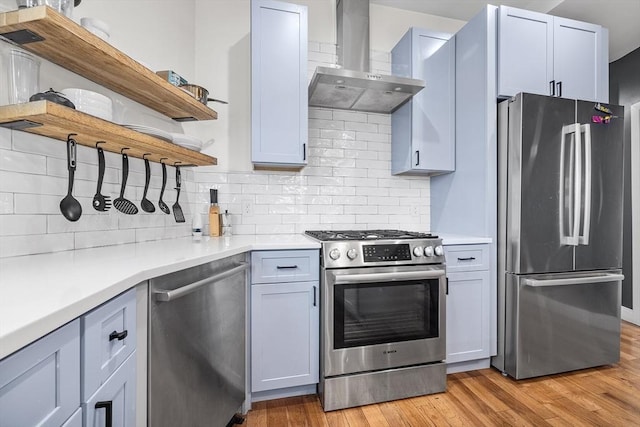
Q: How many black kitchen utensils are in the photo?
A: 6